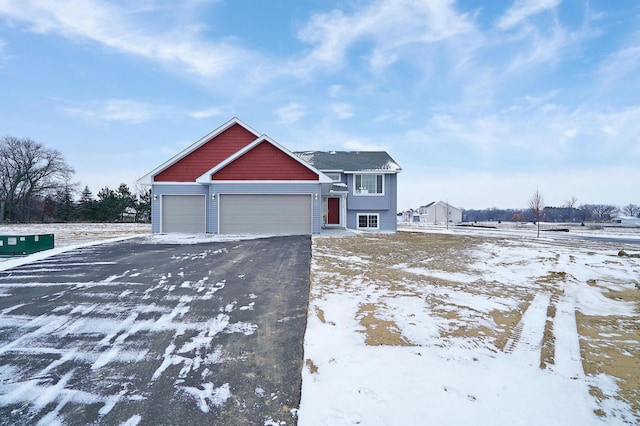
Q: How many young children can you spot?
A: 0